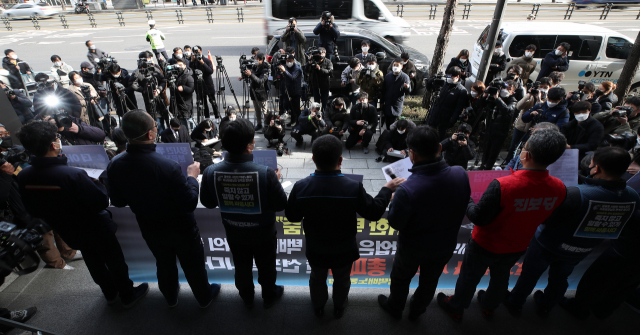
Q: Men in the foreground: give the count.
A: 7